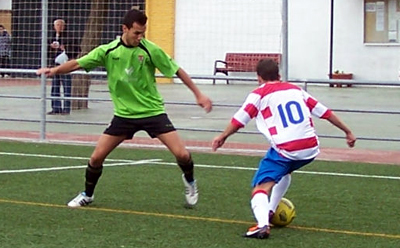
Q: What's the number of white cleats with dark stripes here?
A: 2